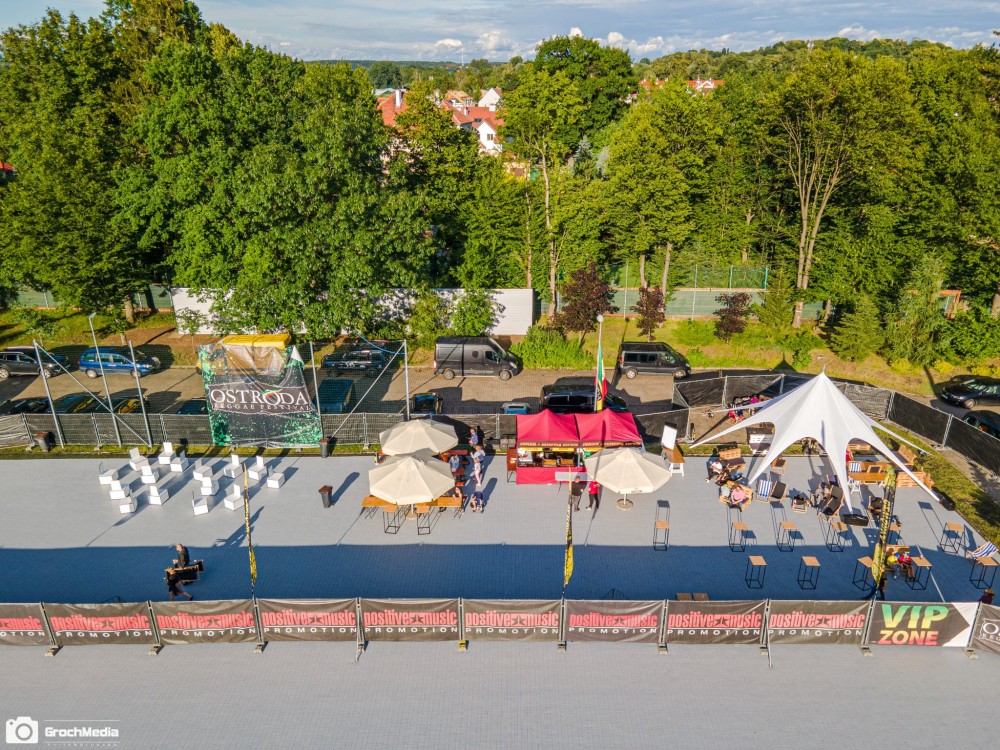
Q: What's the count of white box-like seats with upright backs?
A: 15